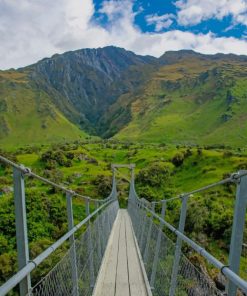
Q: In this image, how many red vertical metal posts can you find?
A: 0